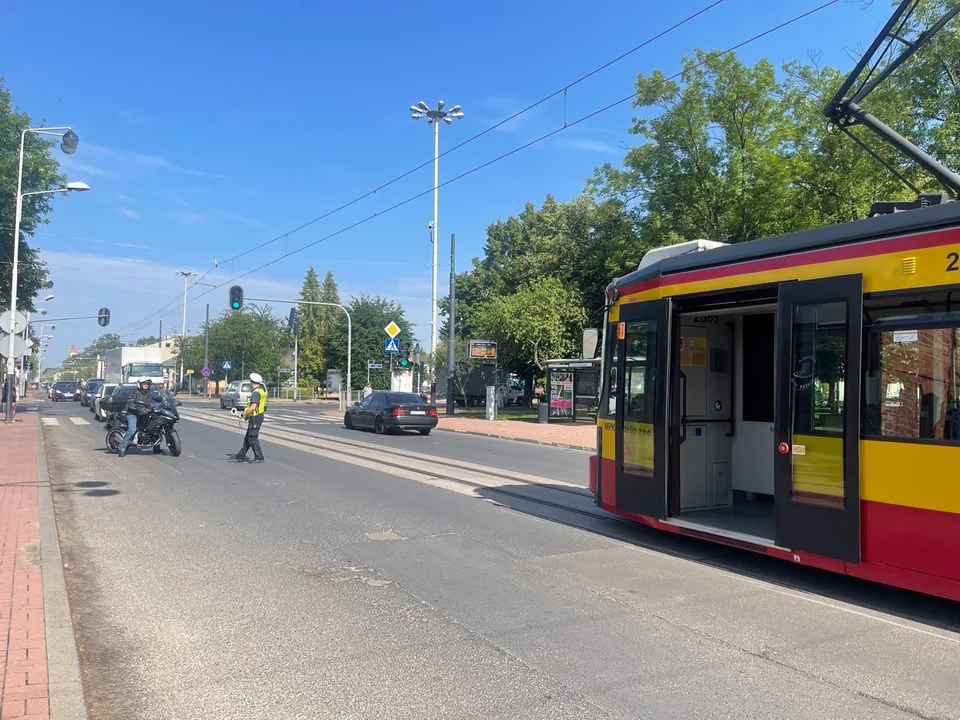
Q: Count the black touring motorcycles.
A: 1